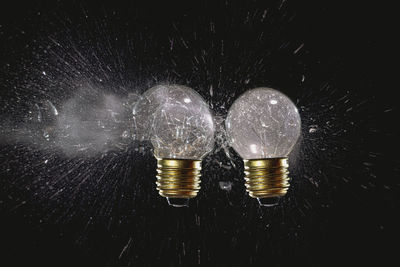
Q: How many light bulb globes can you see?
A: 2